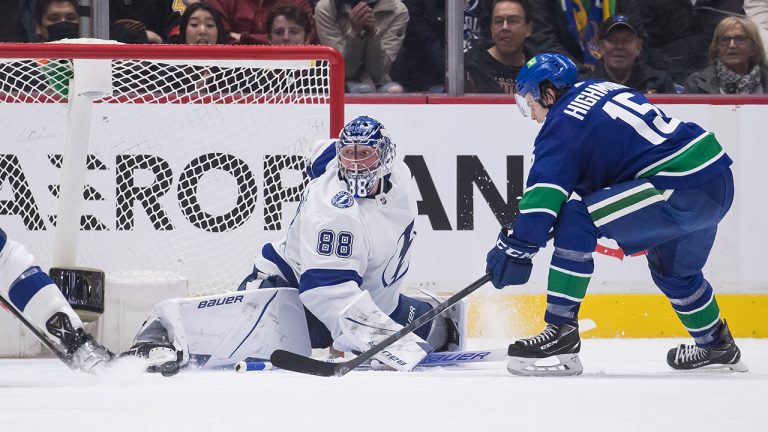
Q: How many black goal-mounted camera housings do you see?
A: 1